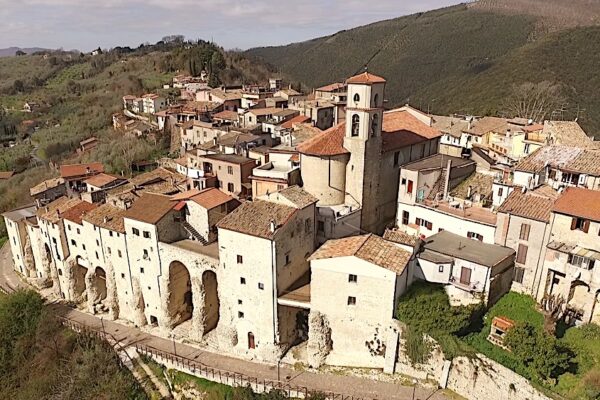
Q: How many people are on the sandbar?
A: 0